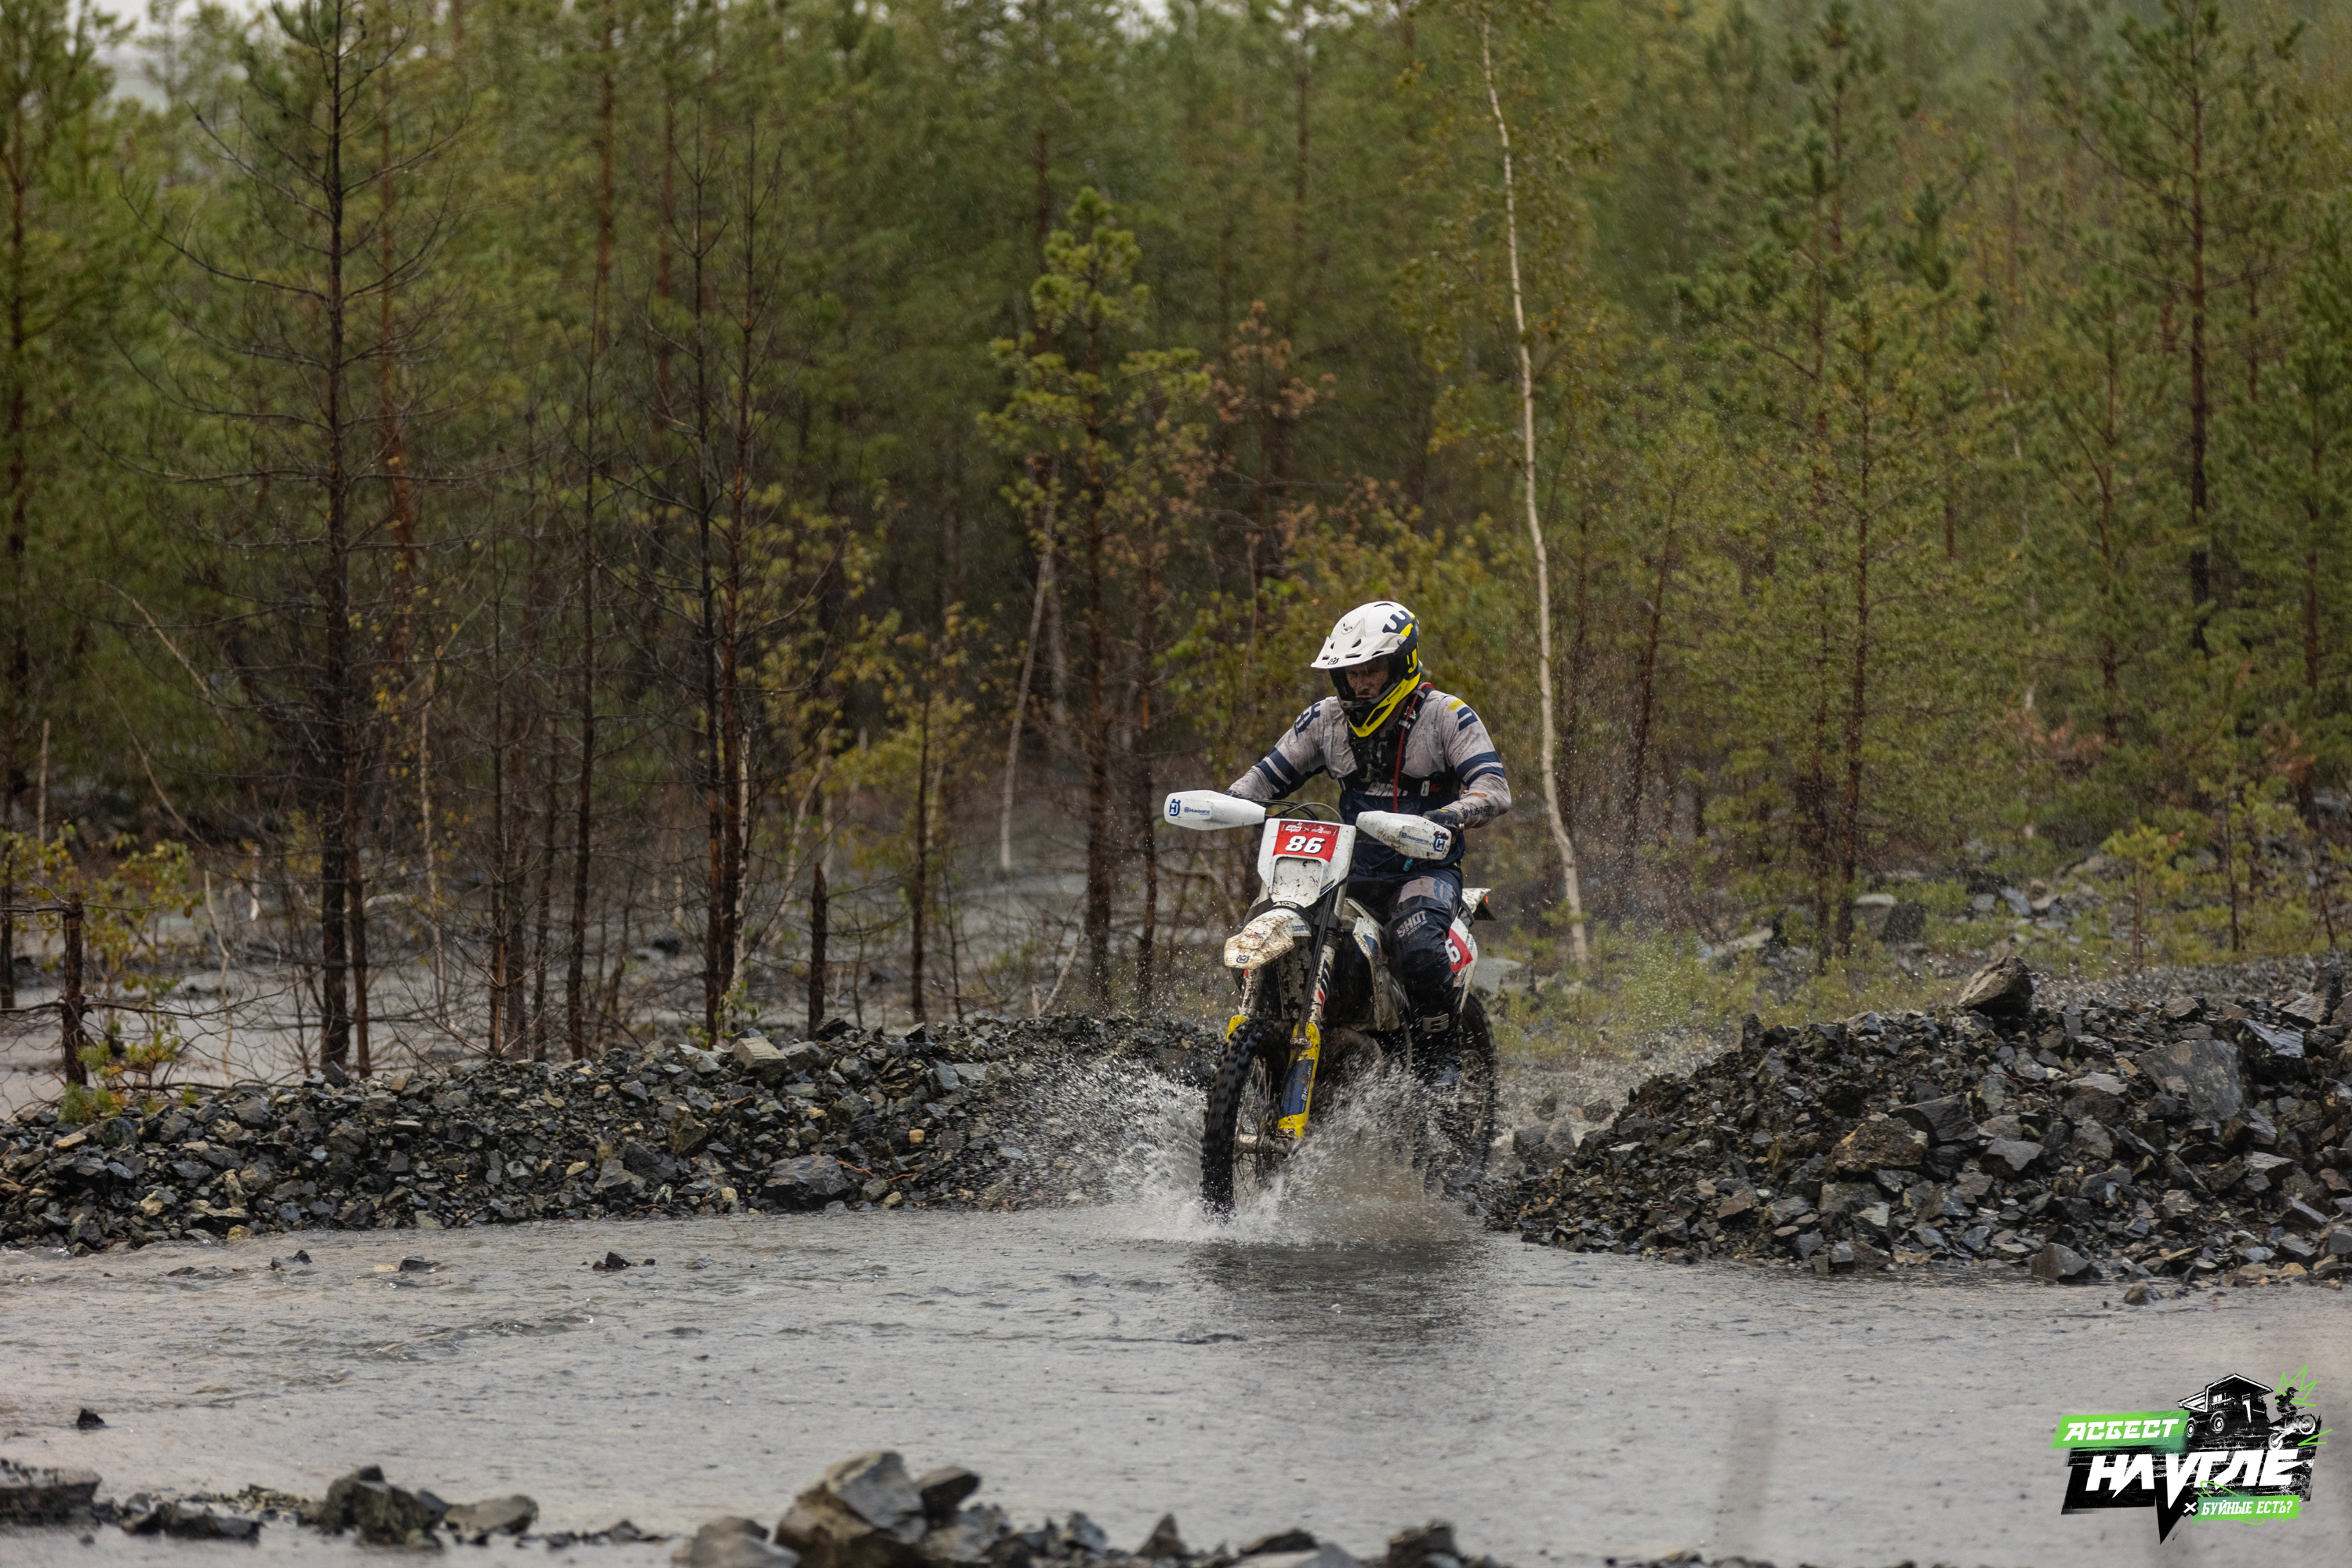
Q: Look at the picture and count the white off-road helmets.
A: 1